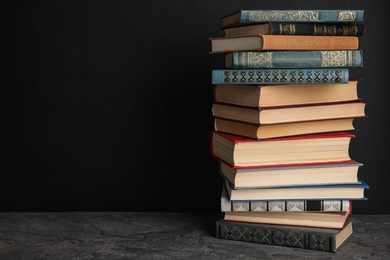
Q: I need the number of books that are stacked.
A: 14